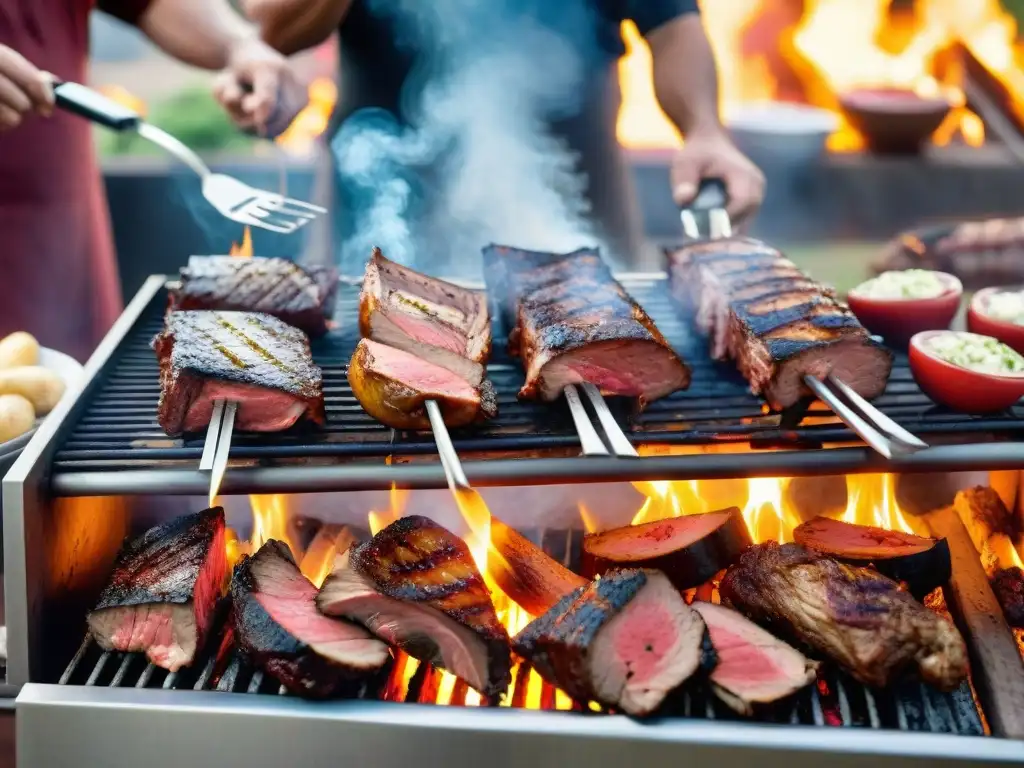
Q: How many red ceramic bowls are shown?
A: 3